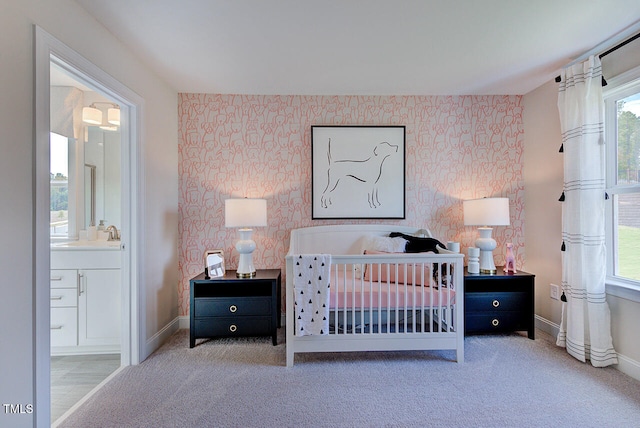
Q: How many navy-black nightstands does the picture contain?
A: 2